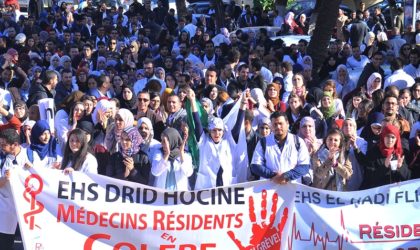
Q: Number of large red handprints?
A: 1